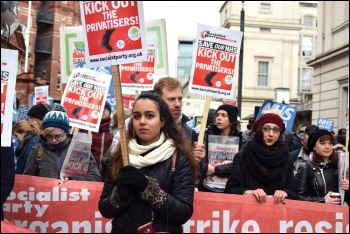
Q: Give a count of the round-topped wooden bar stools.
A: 0